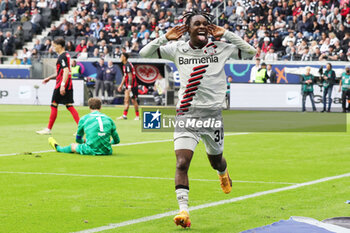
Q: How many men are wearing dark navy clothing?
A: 2